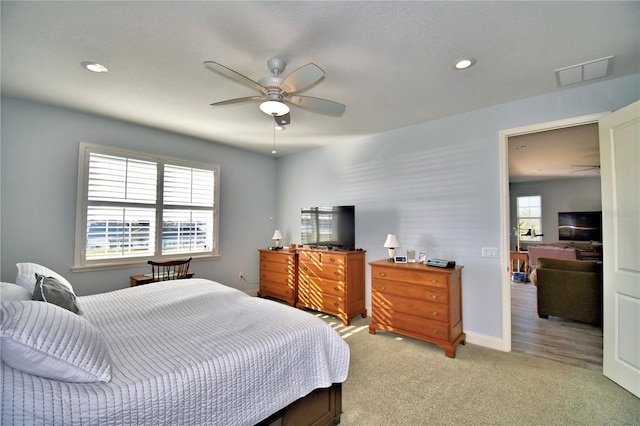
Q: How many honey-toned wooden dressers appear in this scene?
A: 3